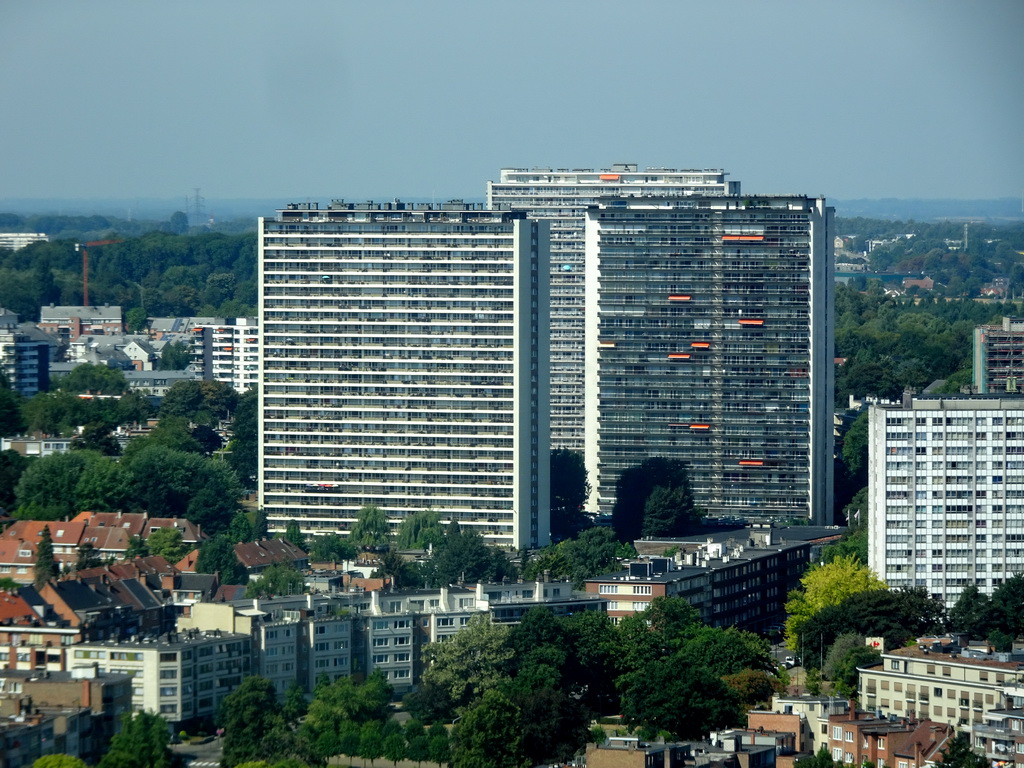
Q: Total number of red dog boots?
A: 0